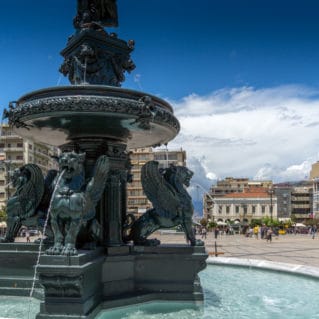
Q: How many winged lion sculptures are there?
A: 3